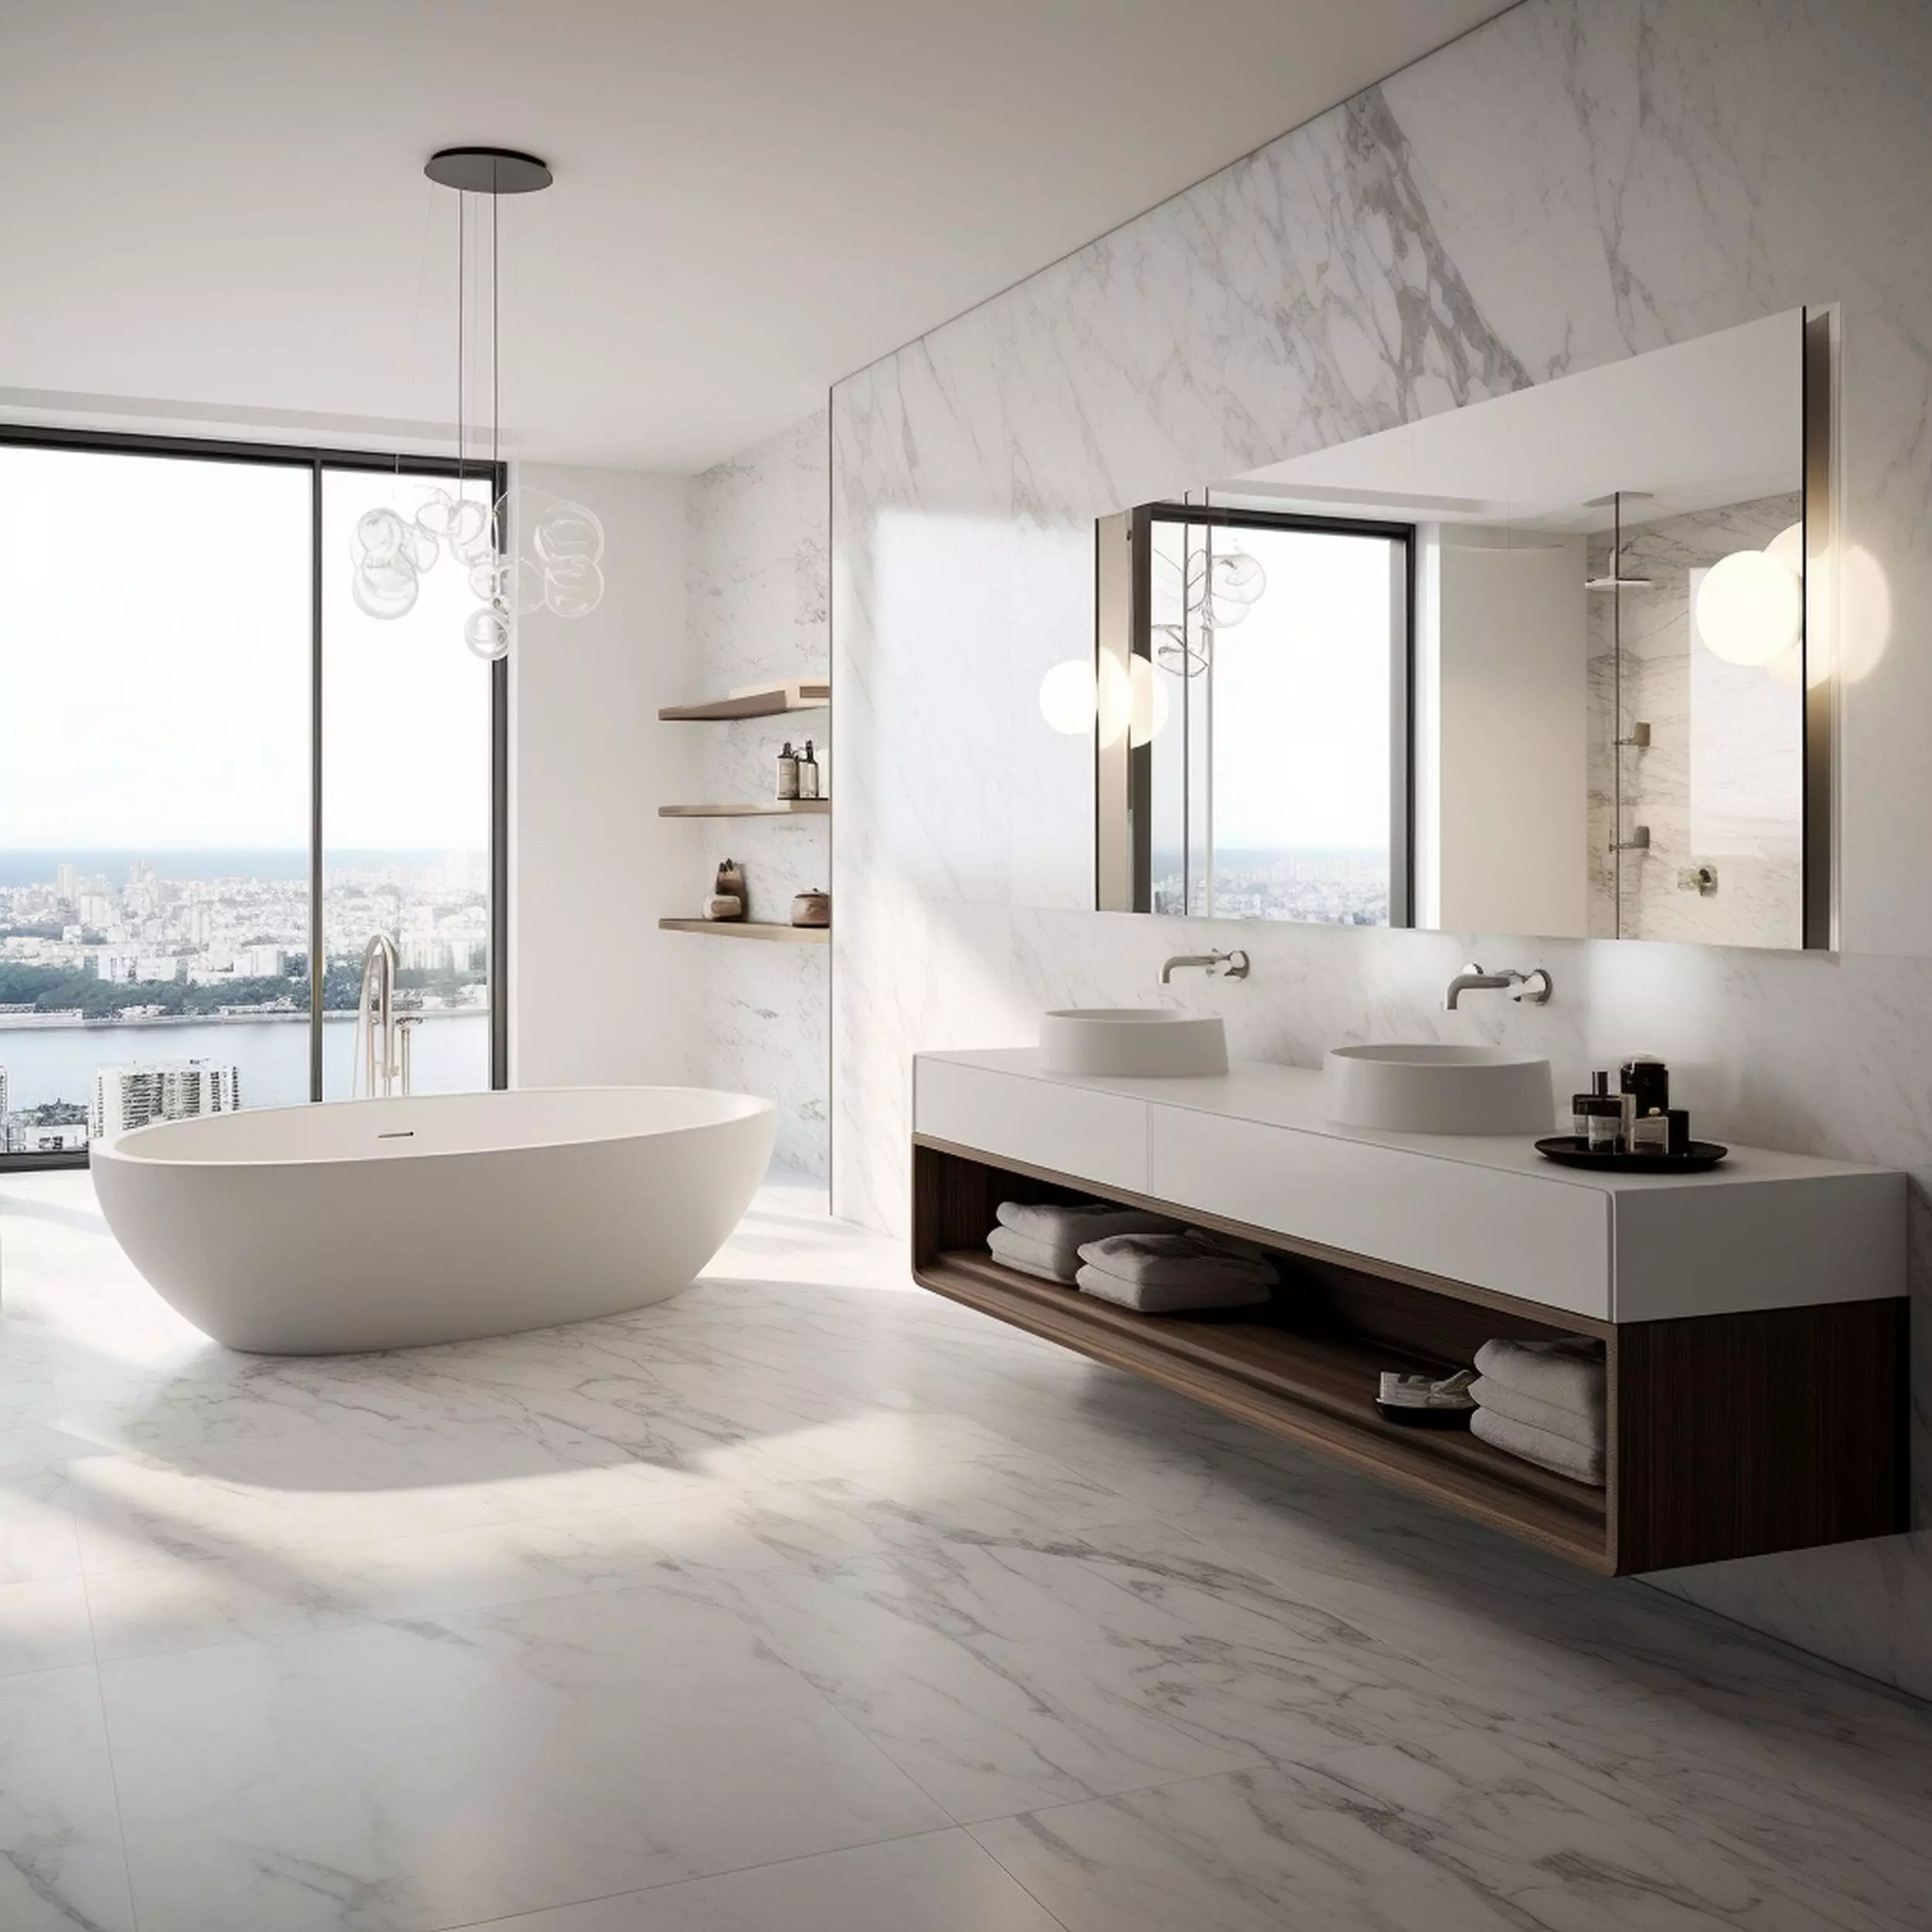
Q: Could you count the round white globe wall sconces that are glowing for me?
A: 2